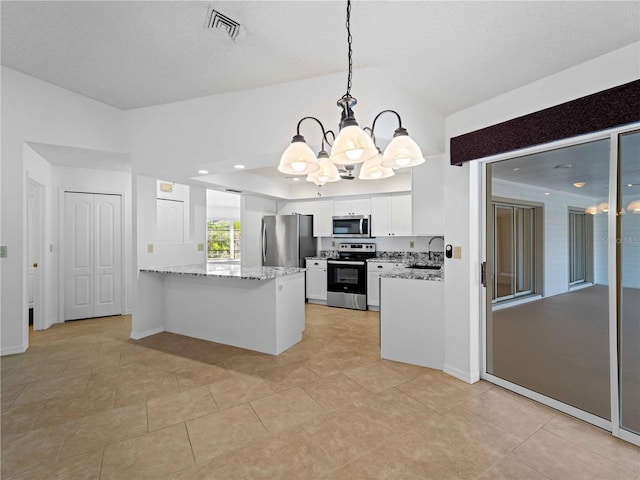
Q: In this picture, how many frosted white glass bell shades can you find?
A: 5